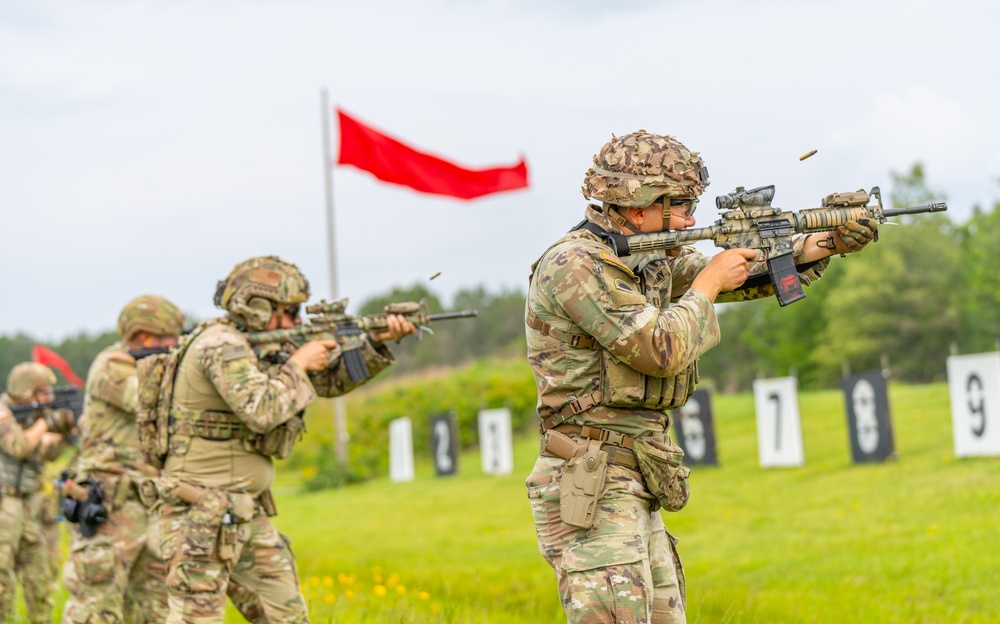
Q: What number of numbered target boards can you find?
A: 7